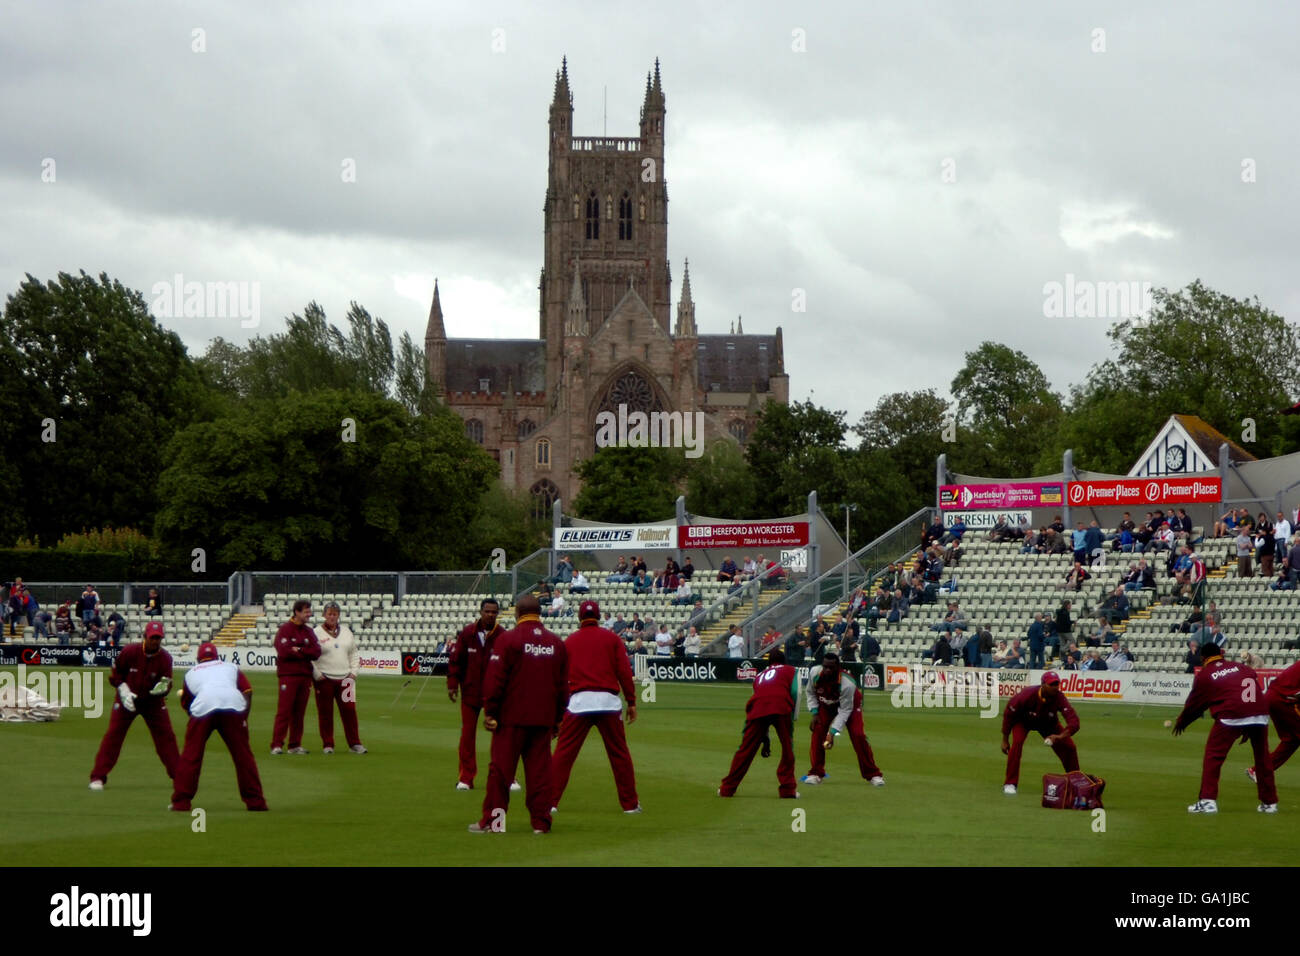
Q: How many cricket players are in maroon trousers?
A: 12